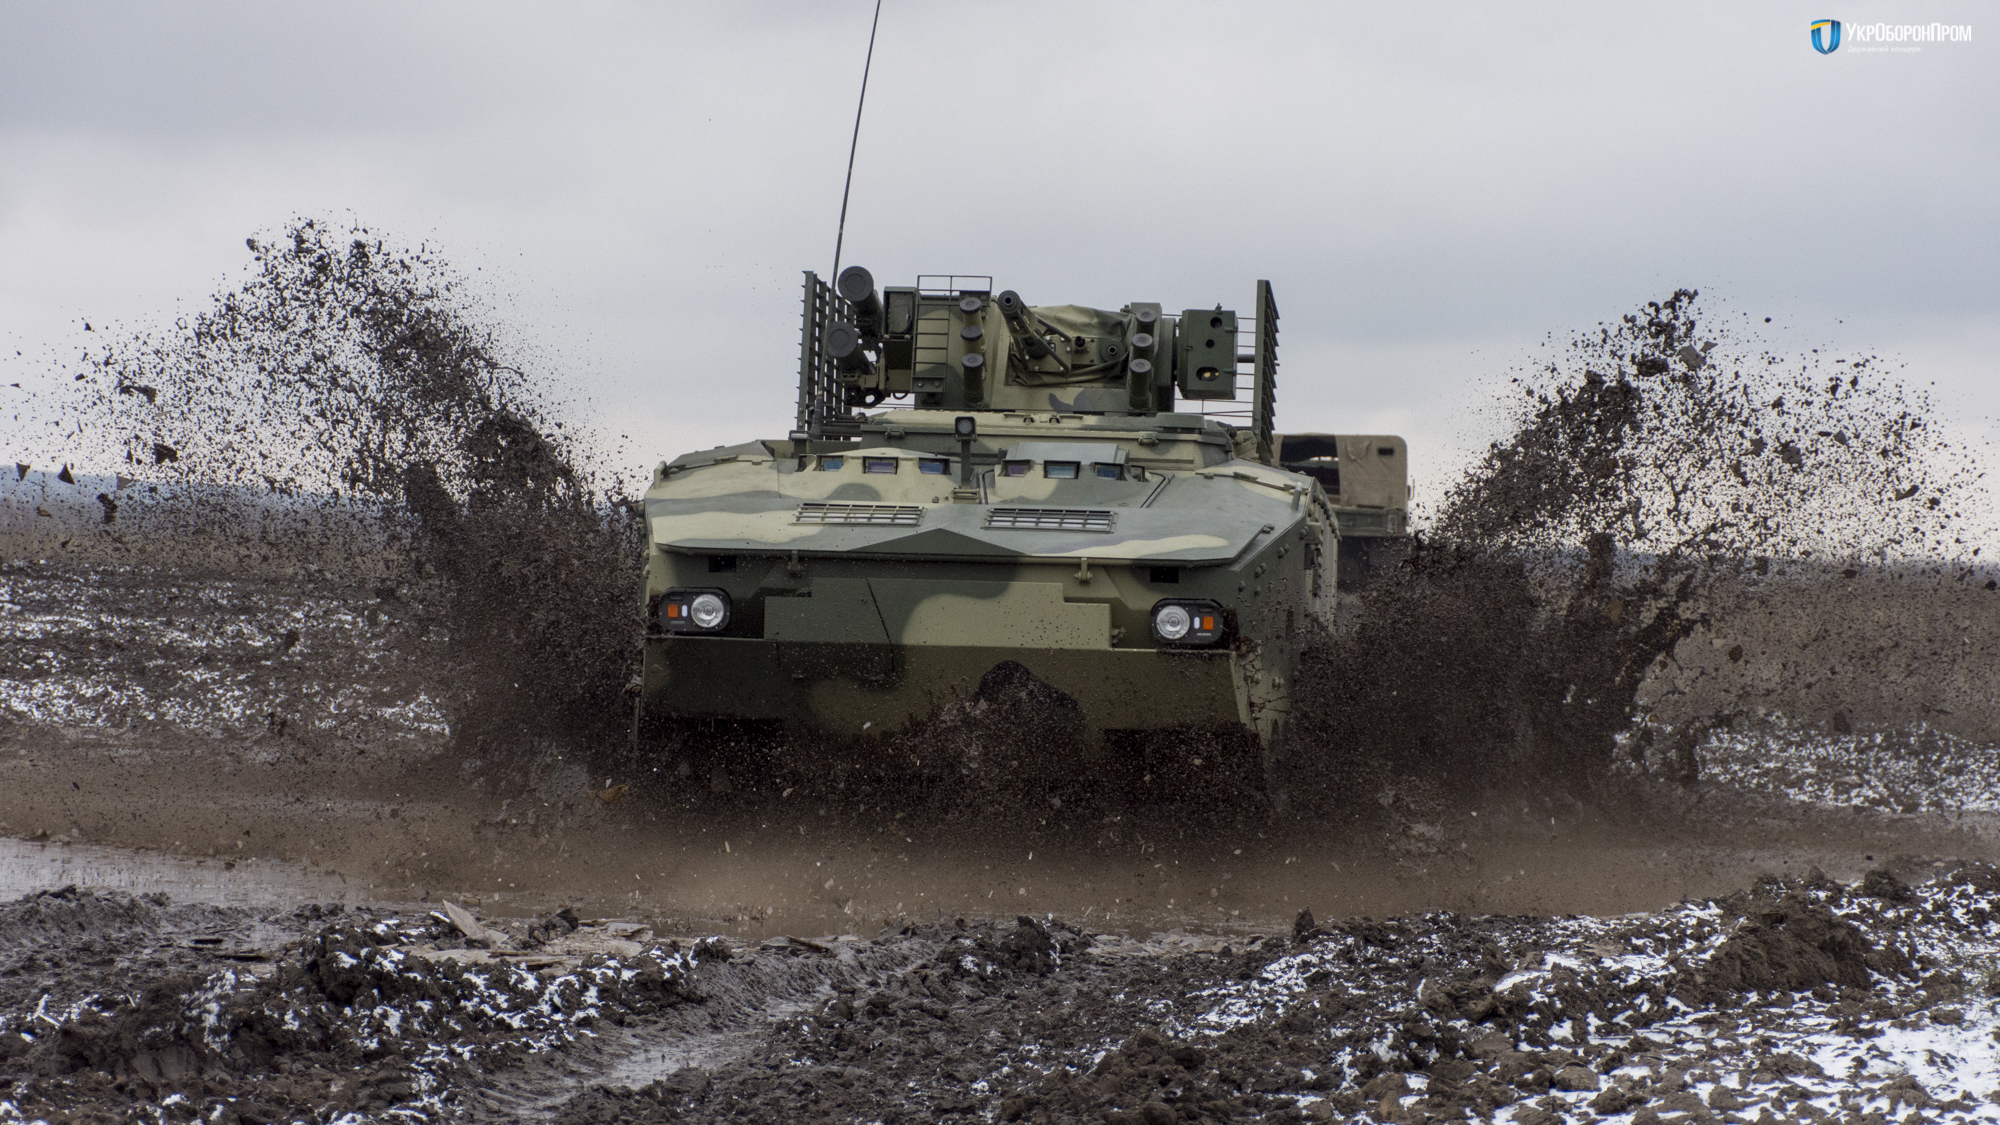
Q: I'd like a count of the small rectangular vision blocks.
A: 6